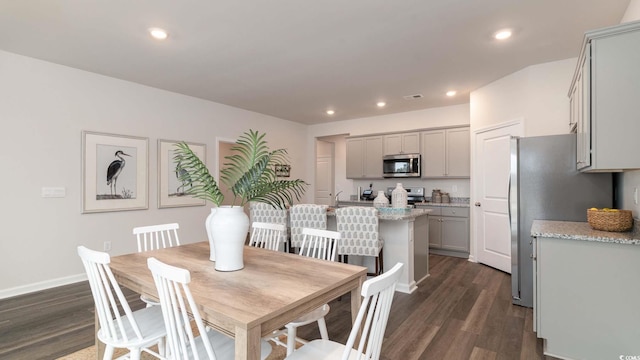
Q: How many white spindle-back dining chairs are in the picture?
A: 6